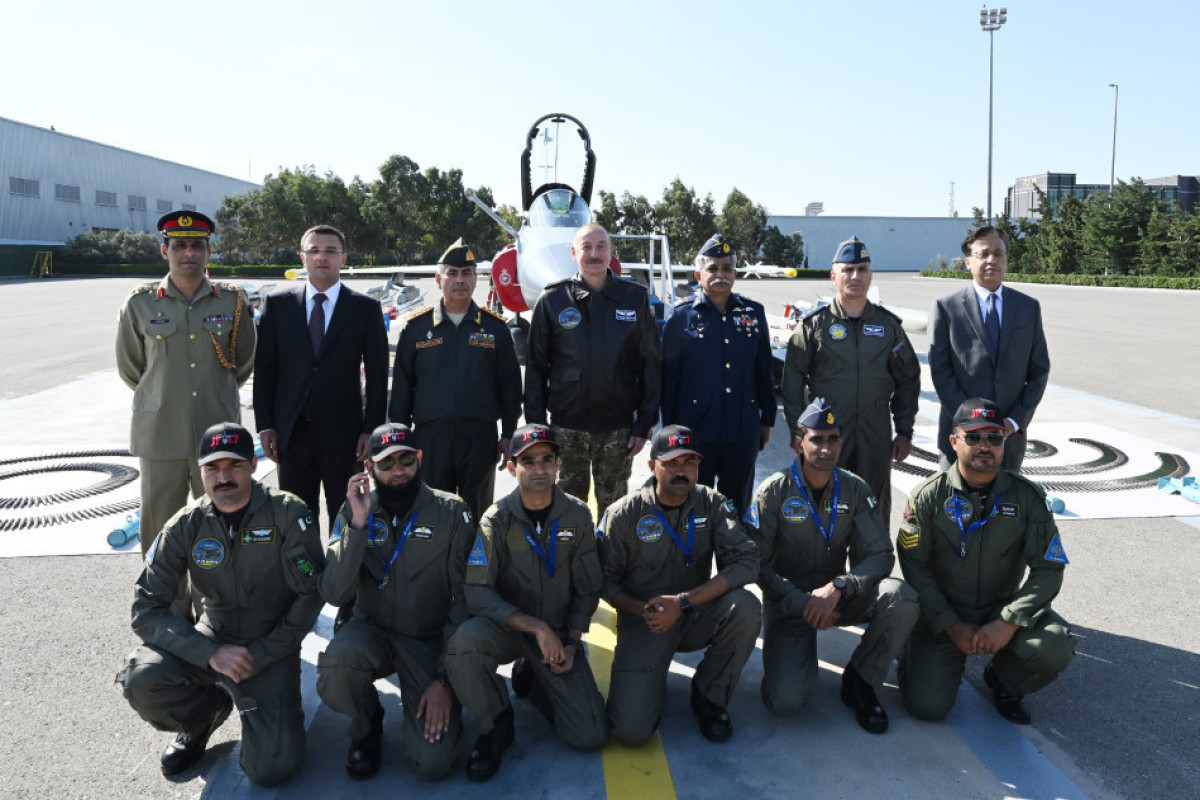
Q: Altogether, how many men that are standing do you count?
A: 7